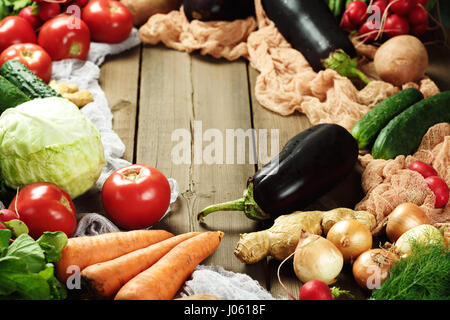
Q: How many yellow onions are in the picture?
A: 5